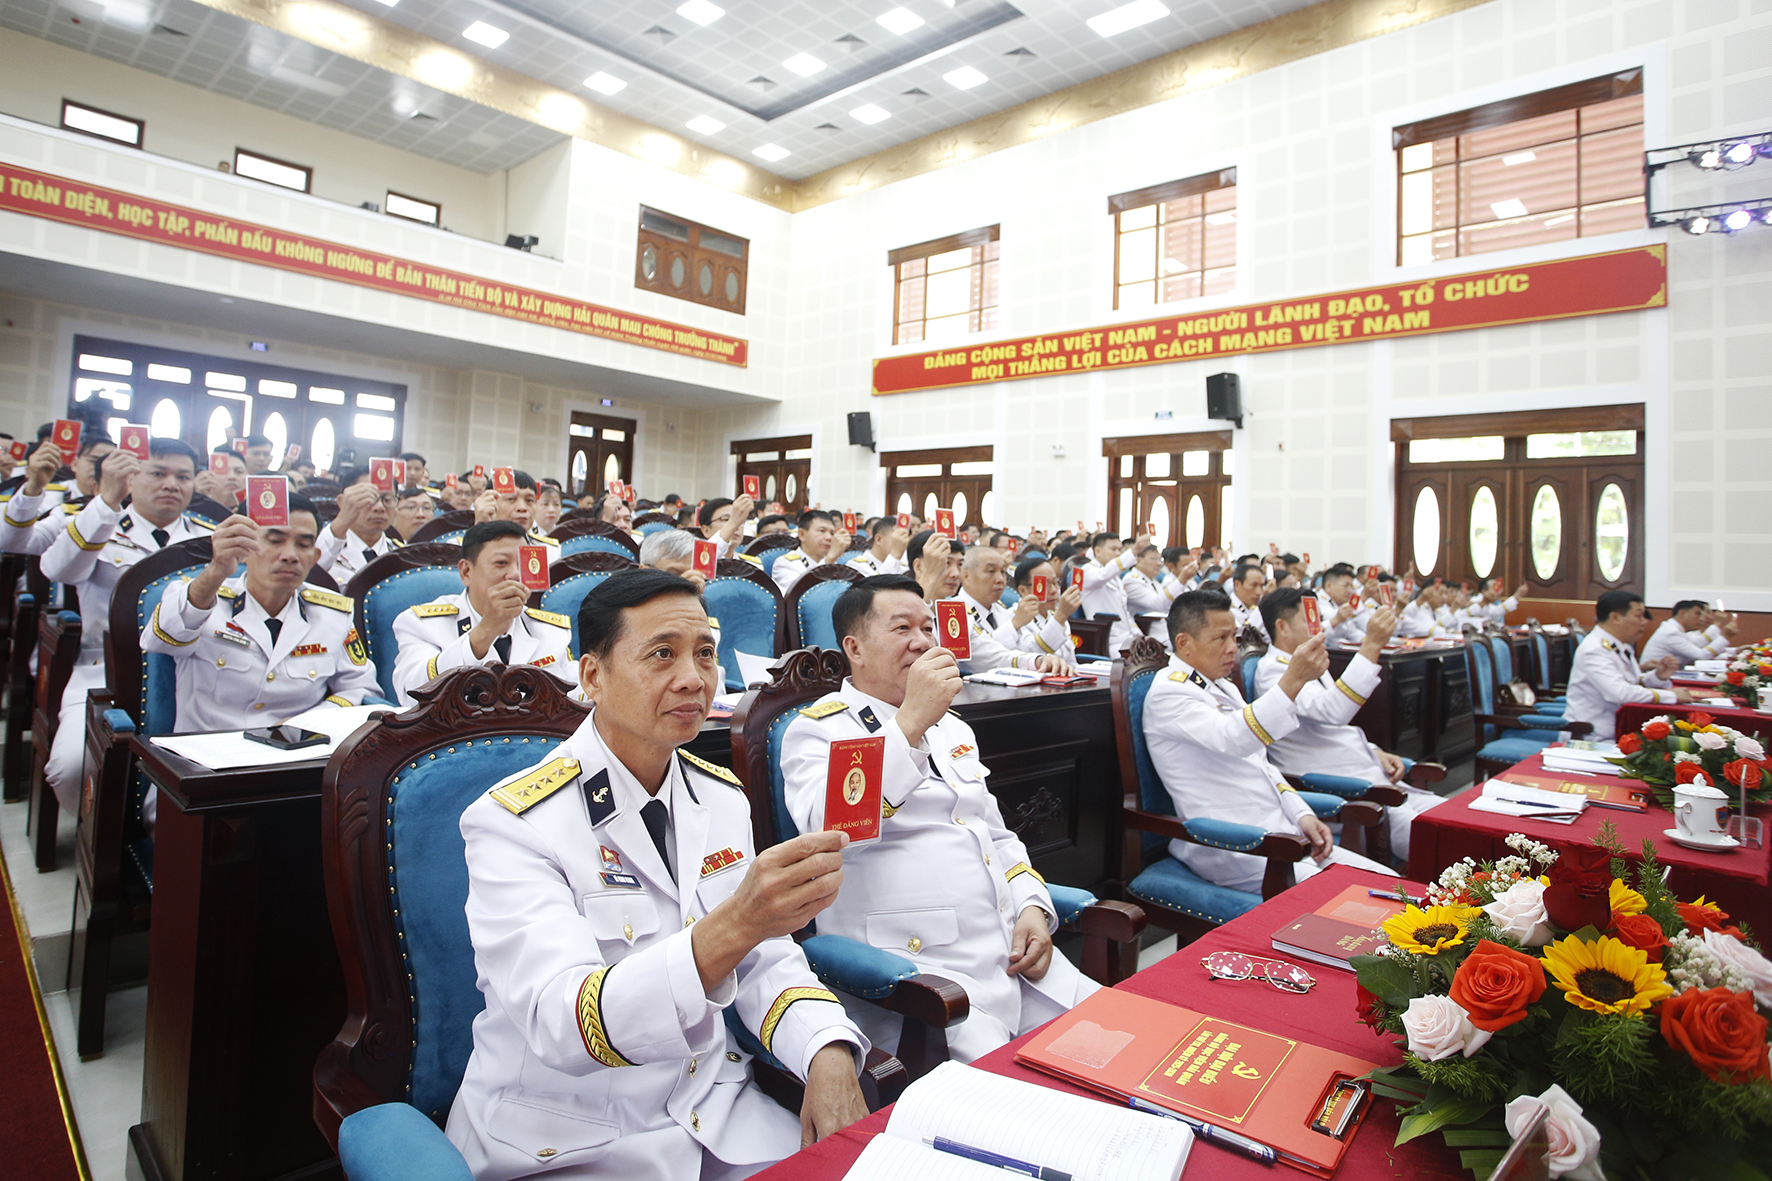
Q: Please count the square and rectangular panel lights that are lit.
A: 11